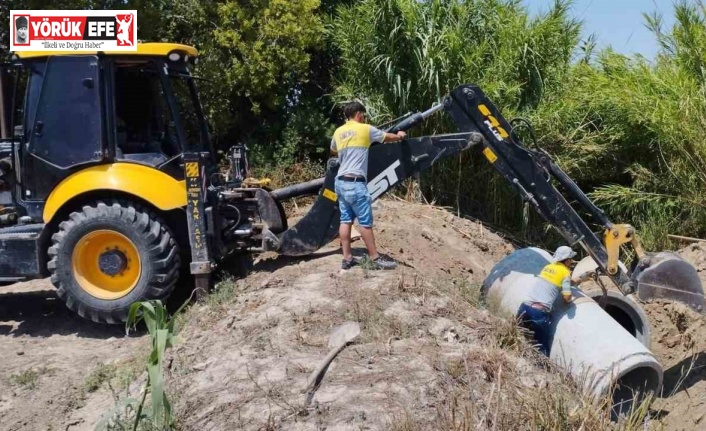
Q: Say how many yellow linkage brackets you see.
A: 1